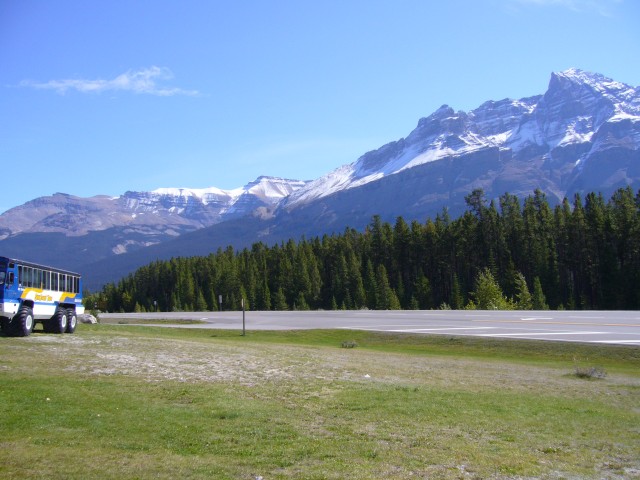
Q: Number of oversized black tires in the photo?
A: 3